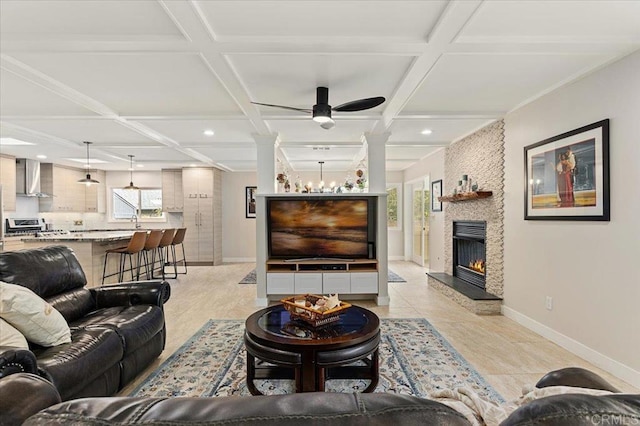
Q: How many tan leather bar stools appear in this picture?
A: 4